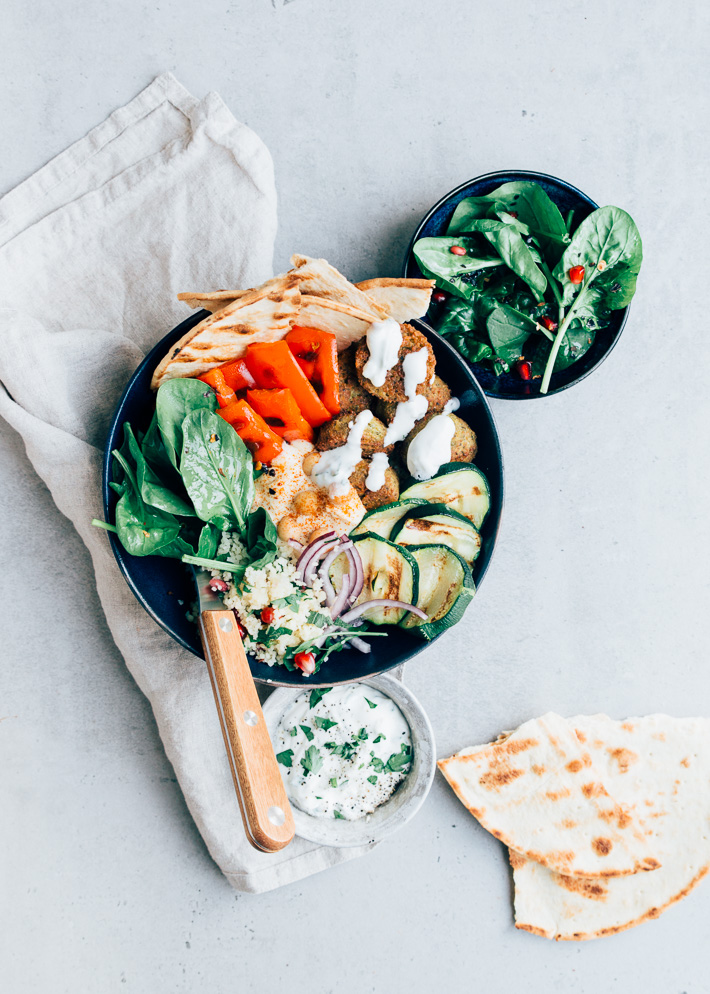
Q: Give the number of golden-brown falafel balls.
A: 6